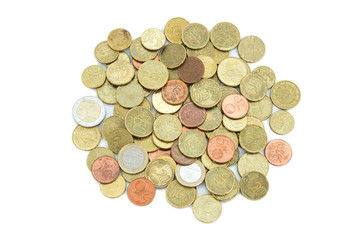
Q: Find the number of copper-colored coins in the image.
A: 12